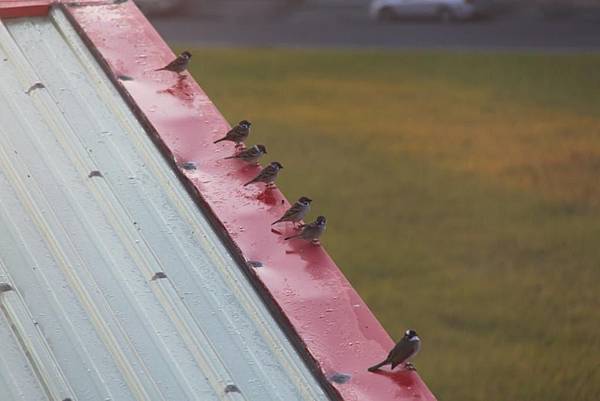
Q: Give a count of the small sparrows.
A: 7